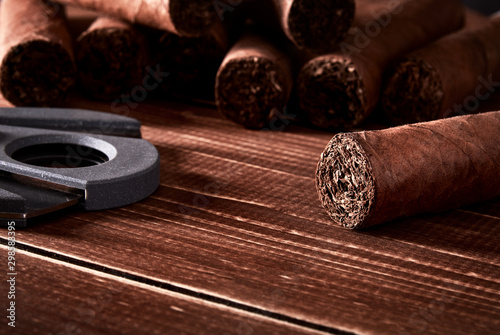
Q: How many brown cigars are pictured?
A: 9